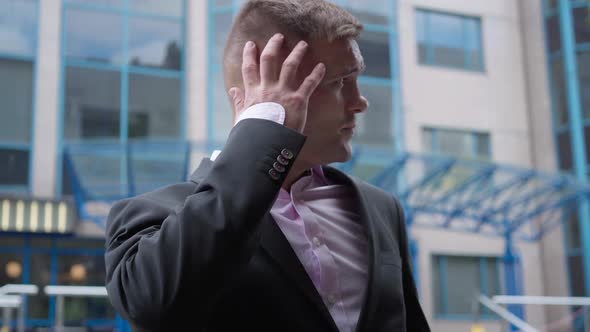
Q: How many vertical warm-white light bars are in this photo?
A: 5